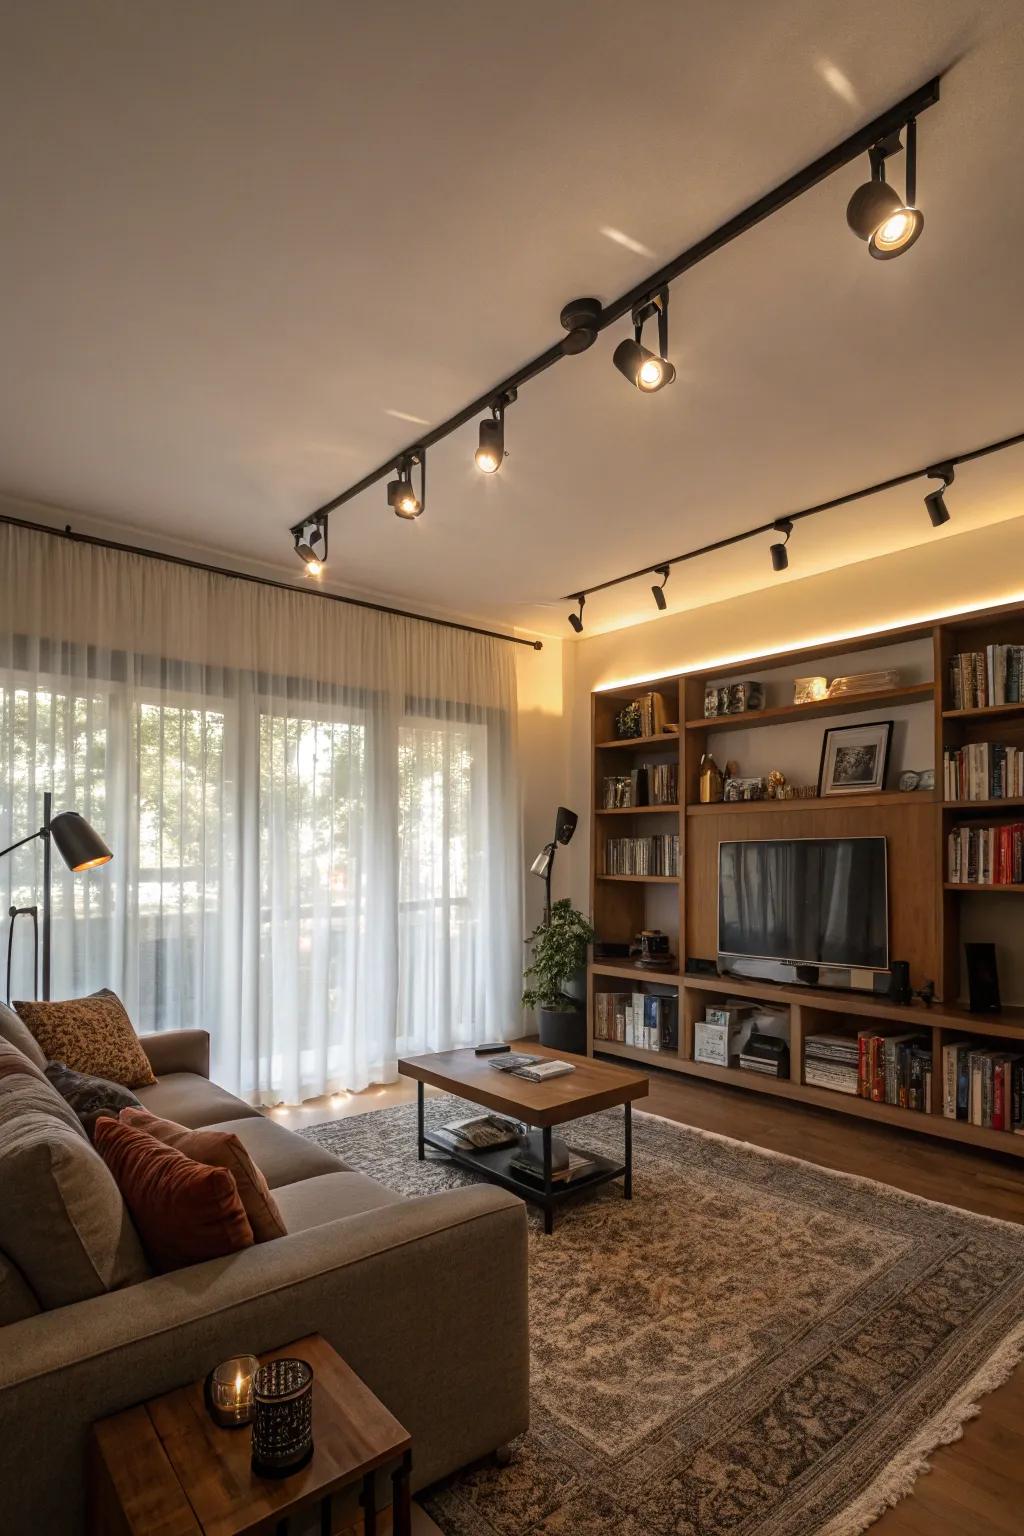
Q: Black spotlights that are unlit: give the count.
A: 4